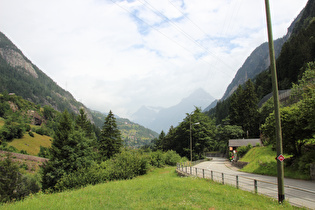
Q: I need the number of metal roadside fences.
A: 1